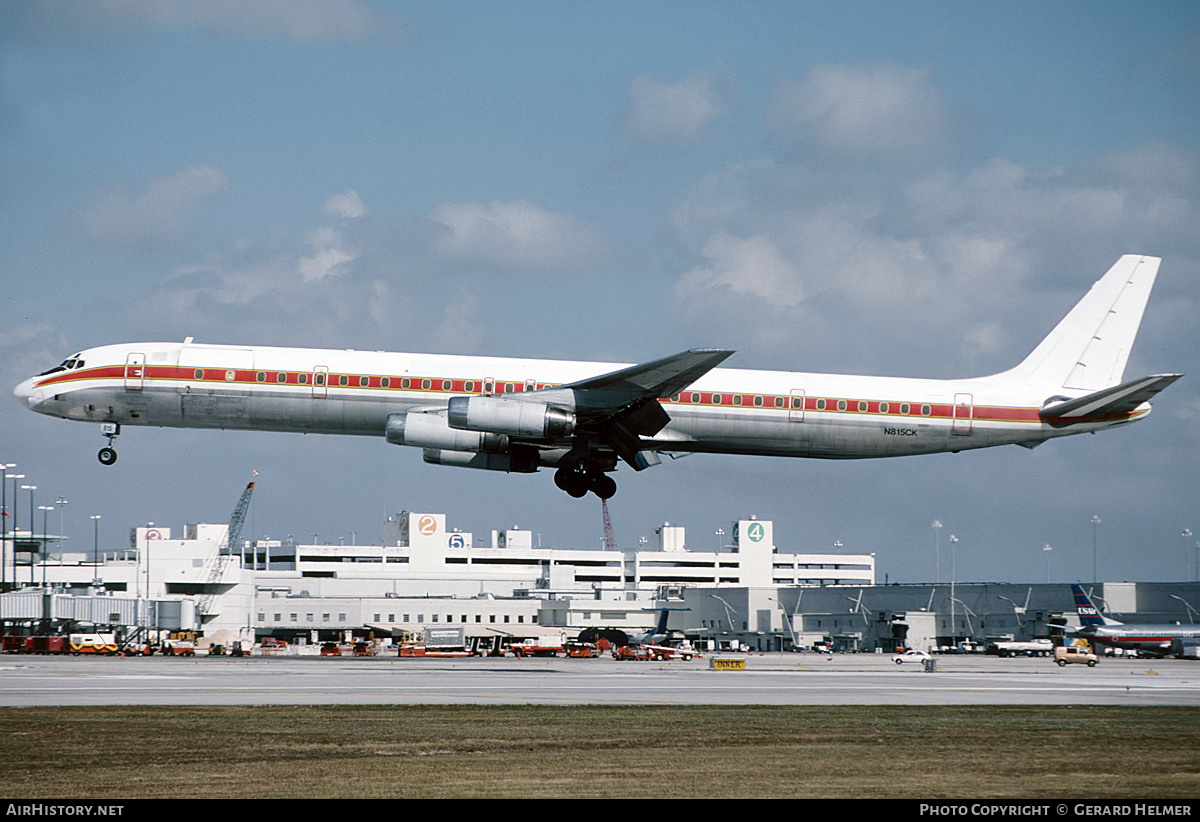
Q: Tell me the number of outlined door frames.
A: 6